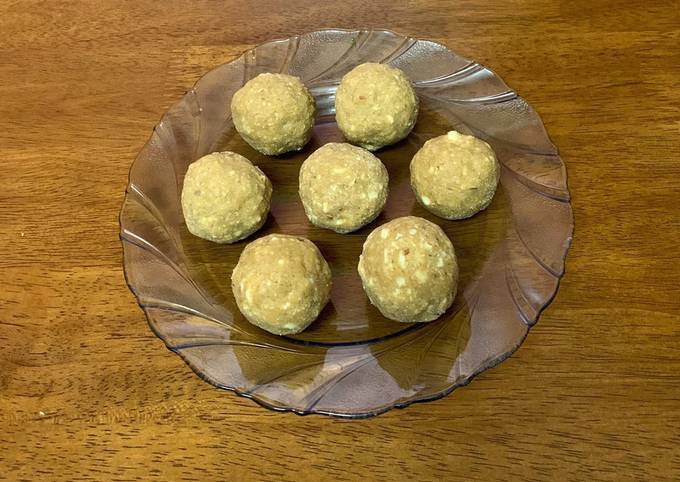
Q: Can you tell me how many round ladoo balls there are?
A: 7